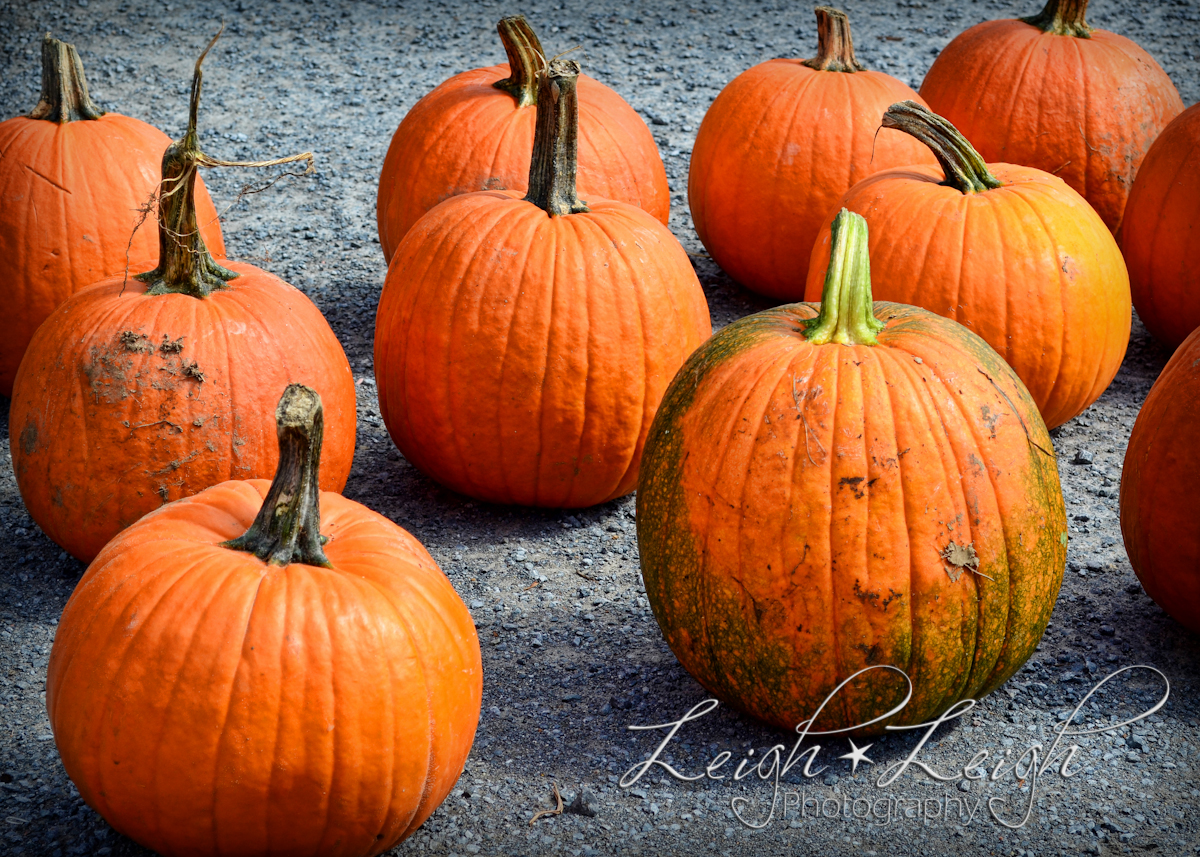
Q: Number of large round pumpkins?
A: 11